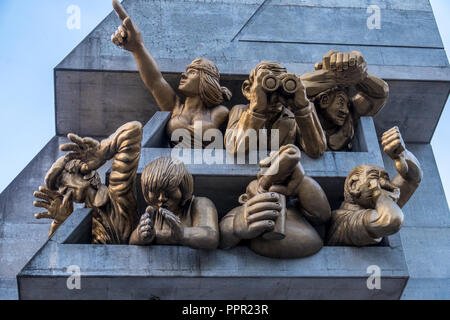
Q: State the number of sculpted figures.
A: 7